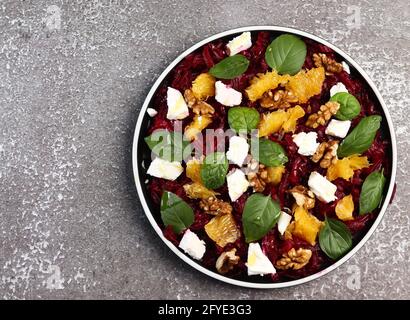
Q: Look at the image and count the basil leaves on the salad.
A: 12